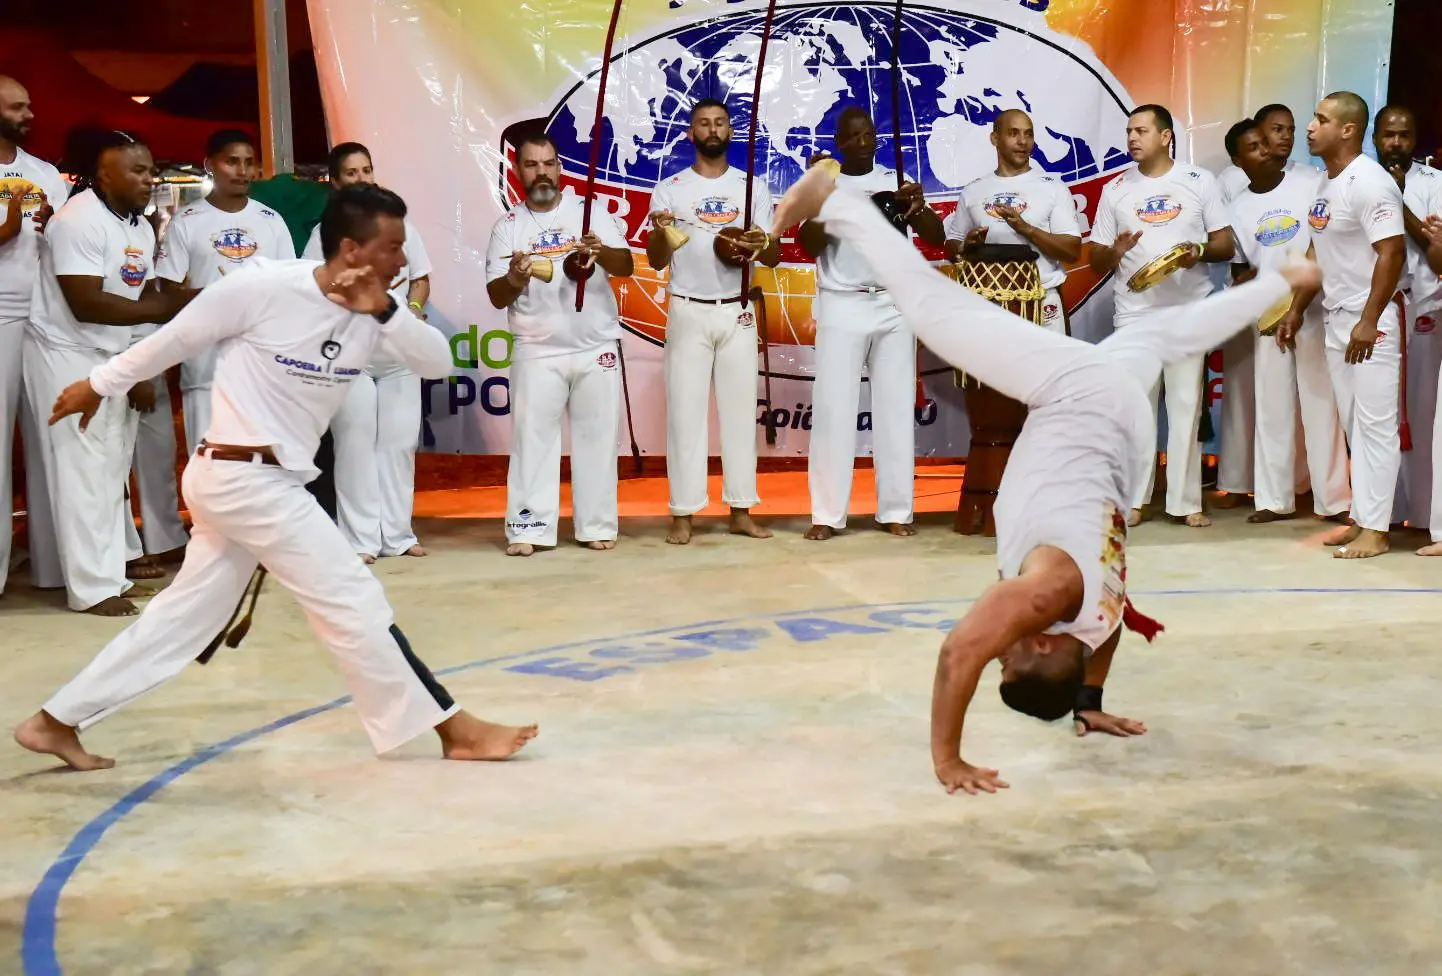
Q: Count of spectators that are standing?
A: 13